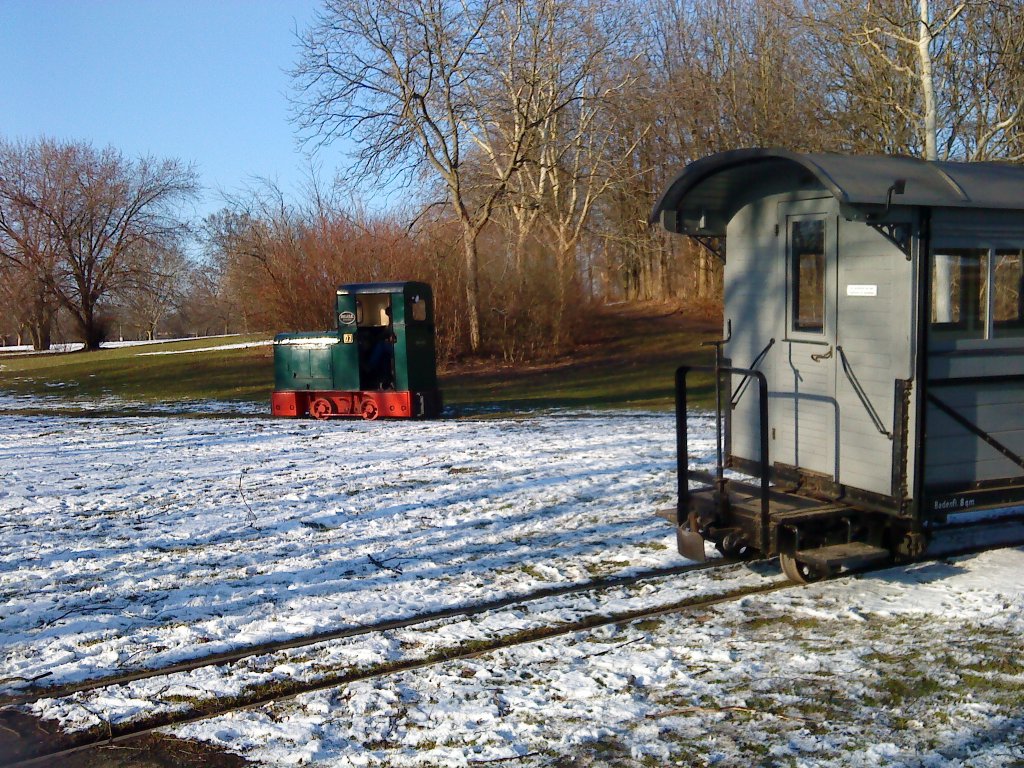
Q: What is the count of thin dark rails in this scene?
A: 2